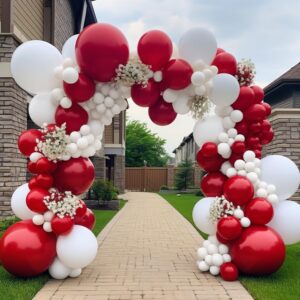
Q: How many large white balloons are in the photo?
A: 11